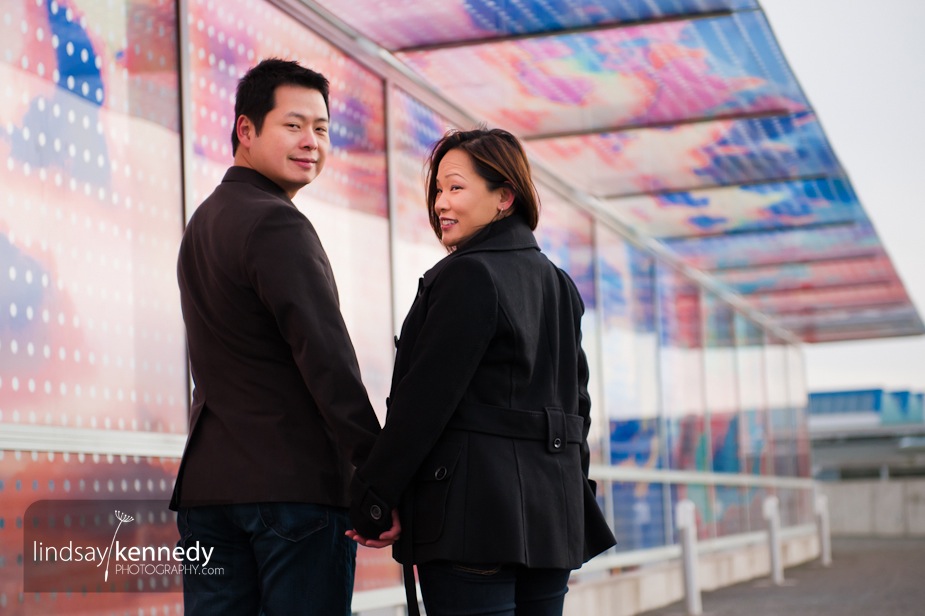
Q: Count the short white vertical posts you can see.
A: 3